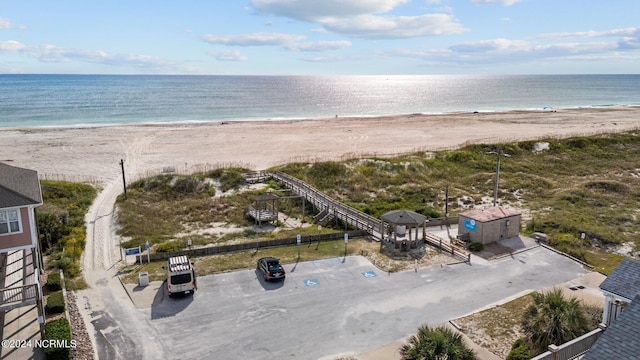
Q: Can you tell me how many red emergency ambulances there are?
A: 0